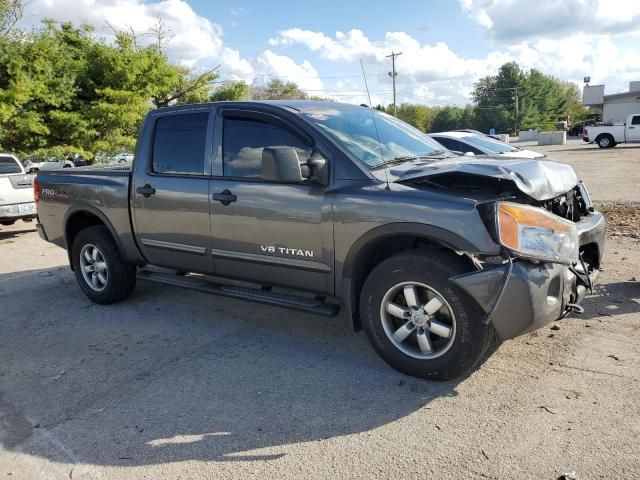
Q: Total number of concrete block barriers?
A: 3